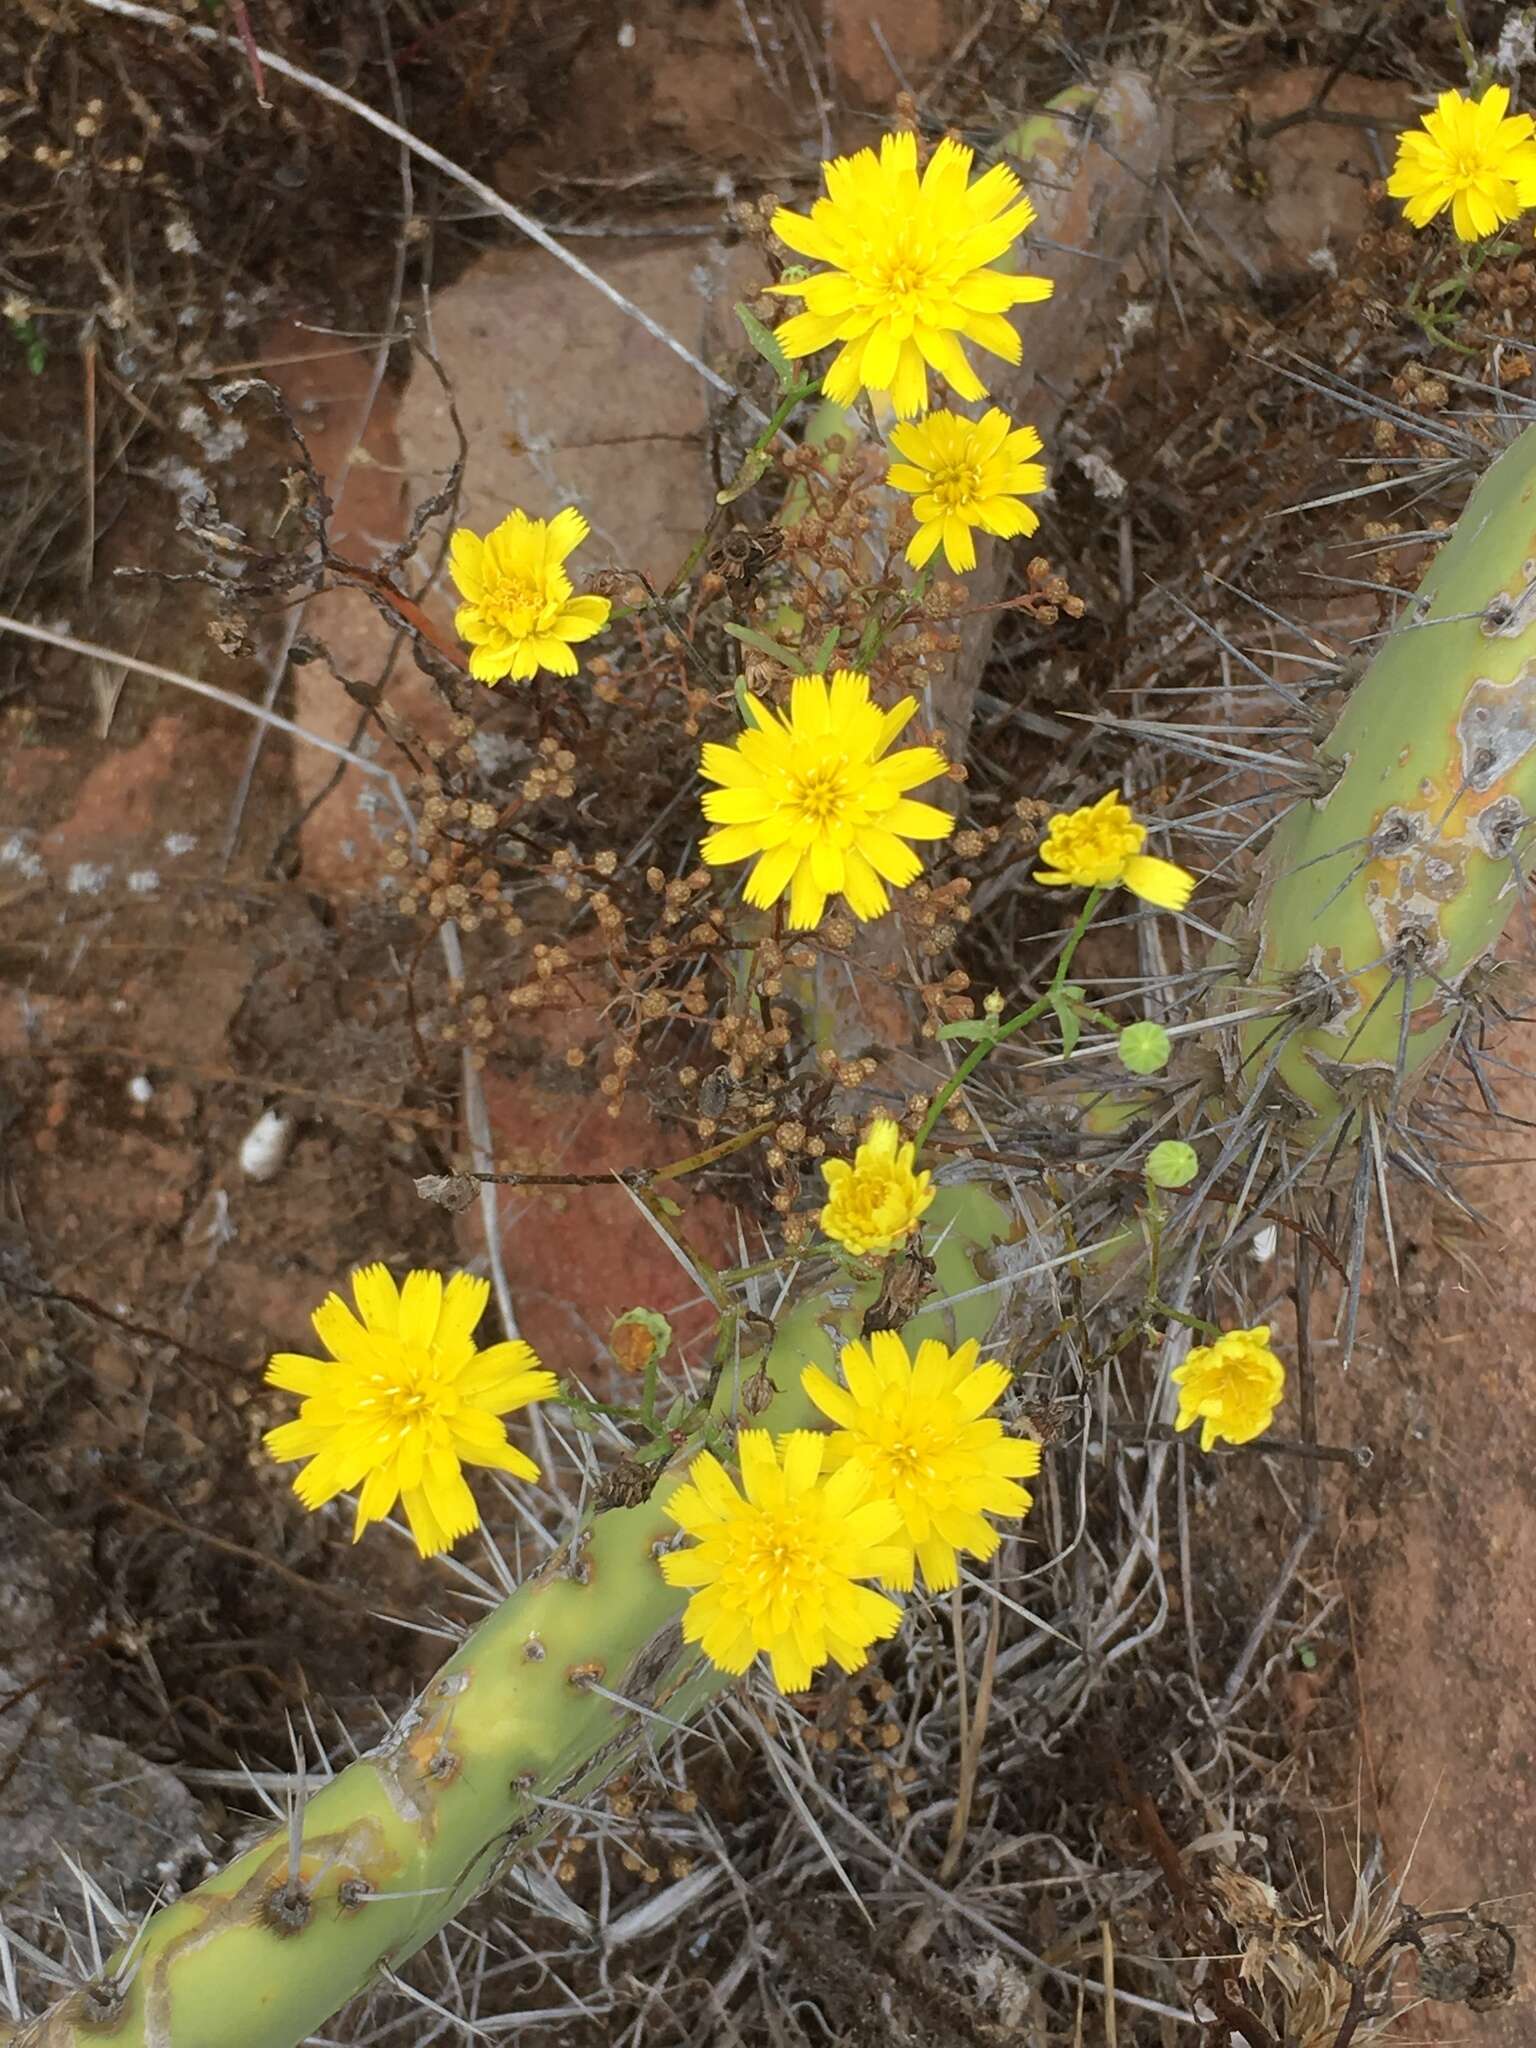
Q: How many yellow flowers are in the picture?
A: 11